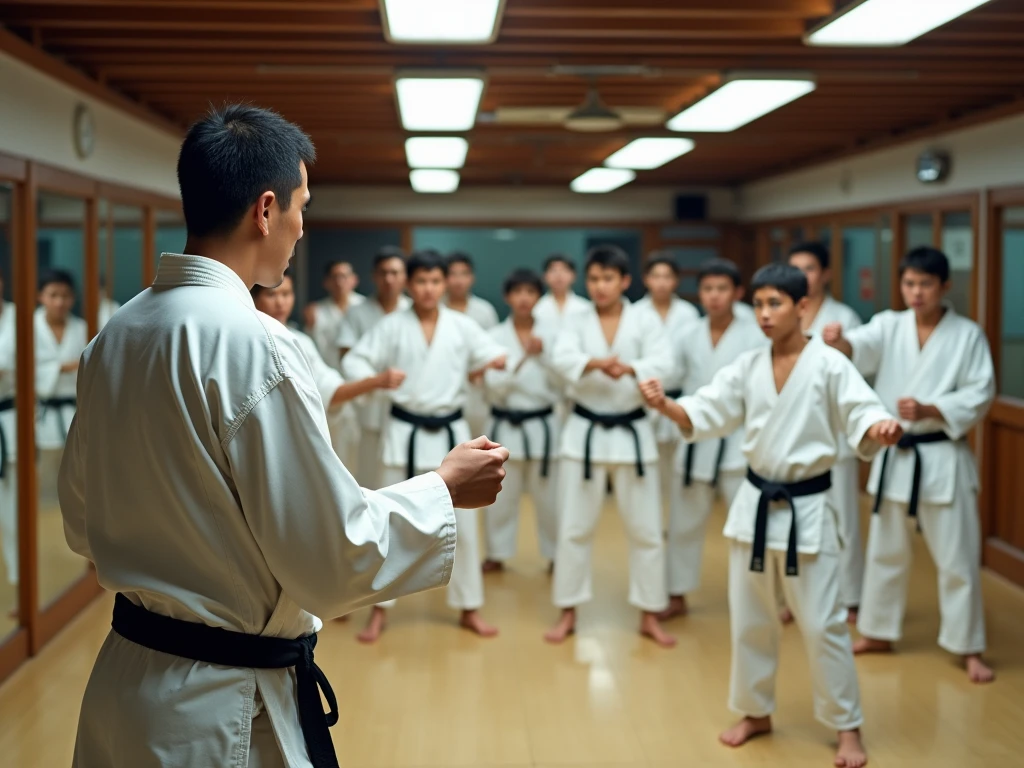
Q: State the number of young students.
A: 13